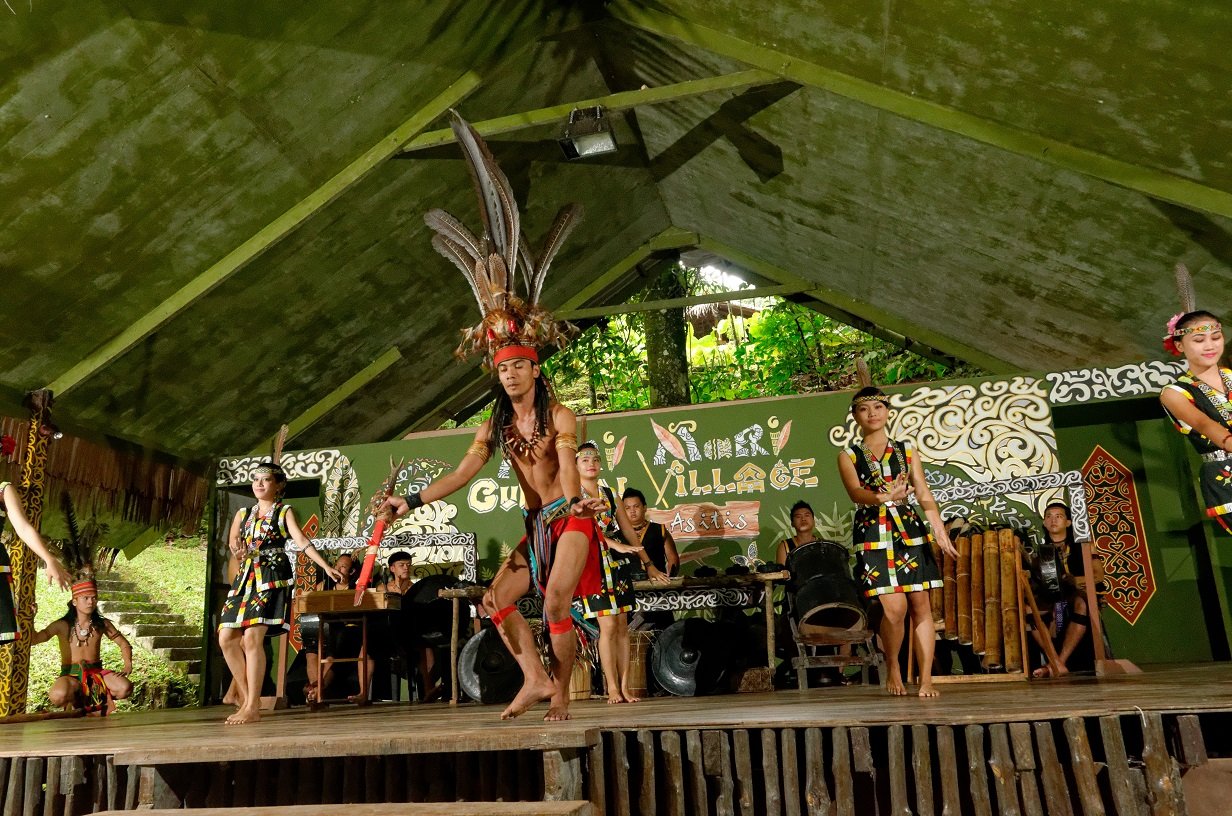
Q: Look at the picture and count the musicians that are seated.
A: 5